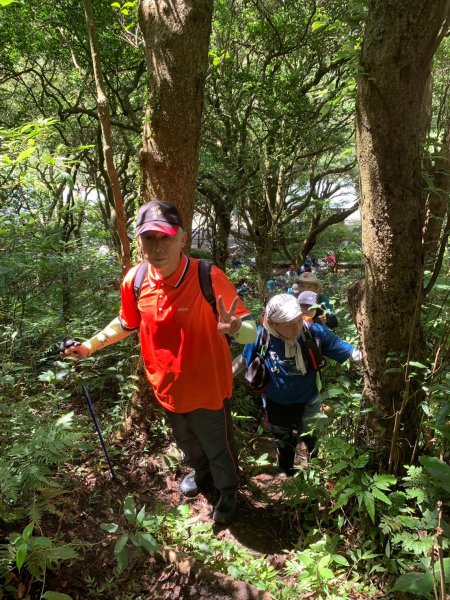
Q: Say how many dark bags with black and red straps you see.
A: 1